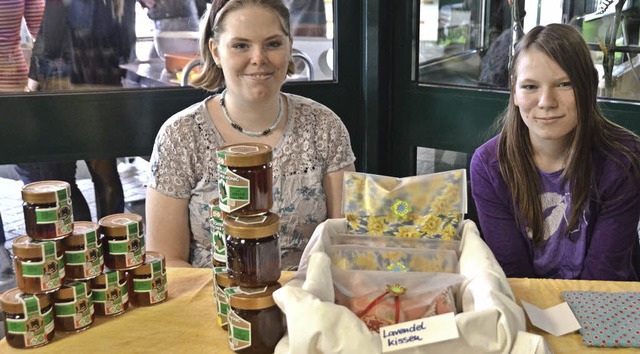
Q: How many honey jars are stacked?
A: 13